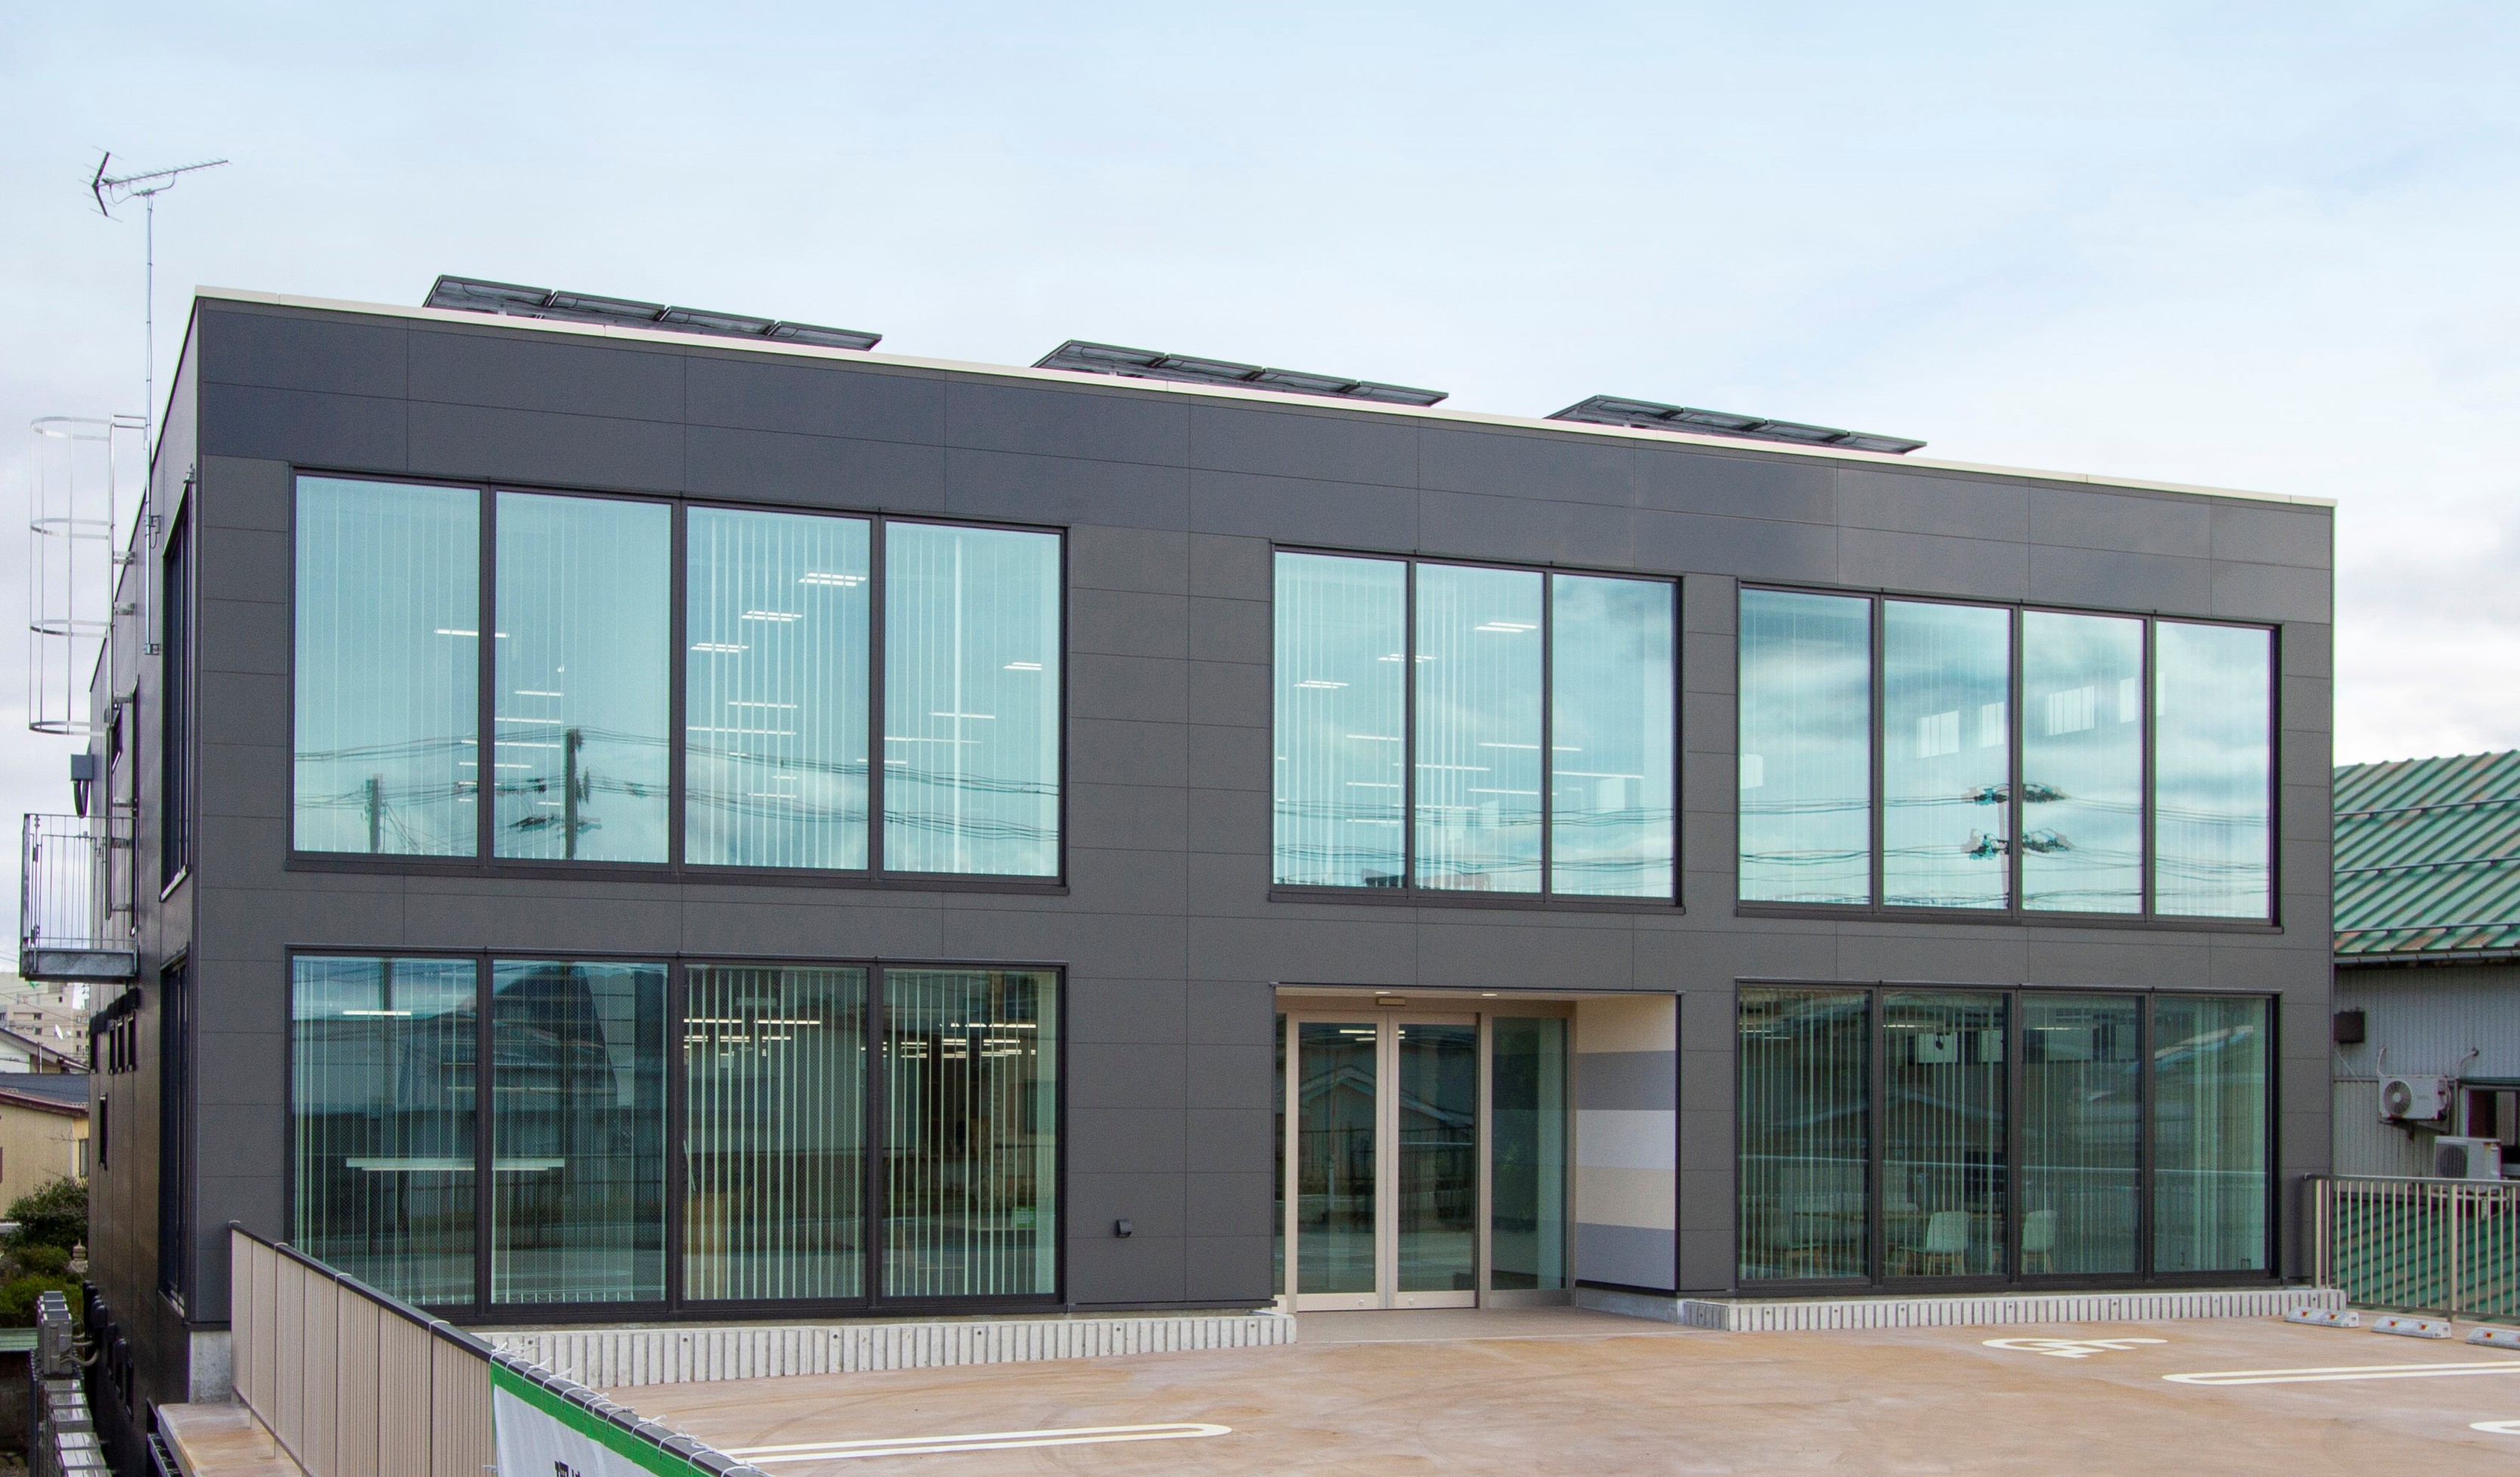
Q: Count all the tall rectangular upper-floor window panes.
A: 11